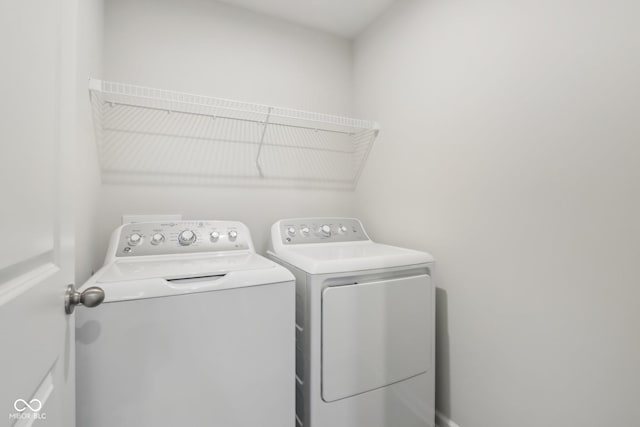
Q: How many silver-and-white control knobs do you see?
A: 9